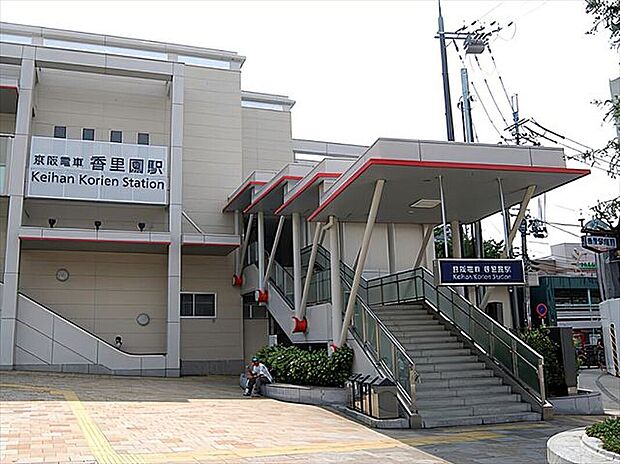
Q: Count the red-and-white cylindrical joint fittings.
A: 4